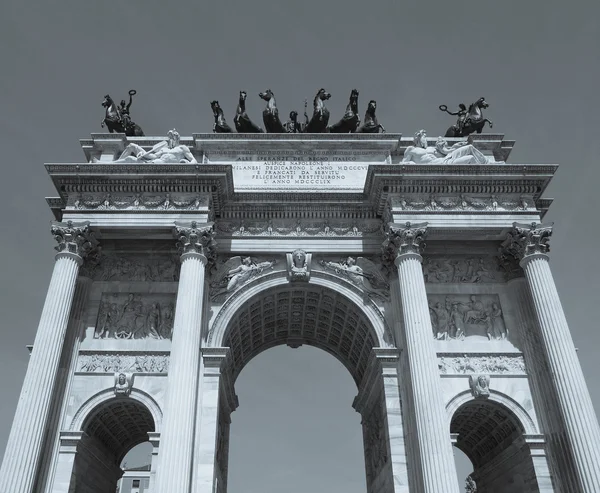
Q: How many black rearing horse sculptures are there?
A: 8